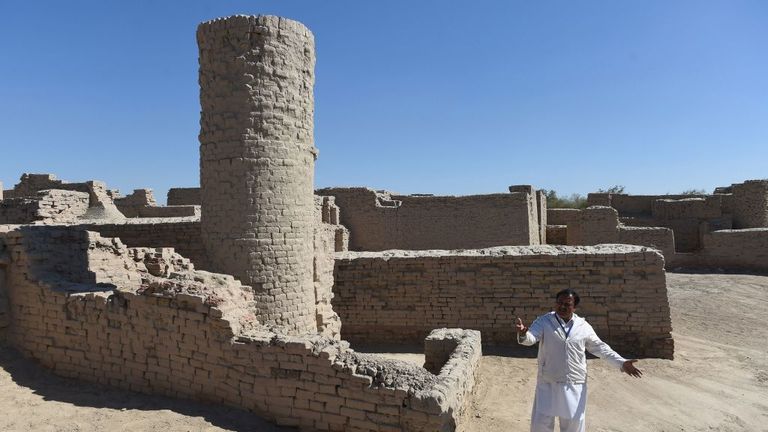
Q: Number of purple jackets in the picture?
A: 0